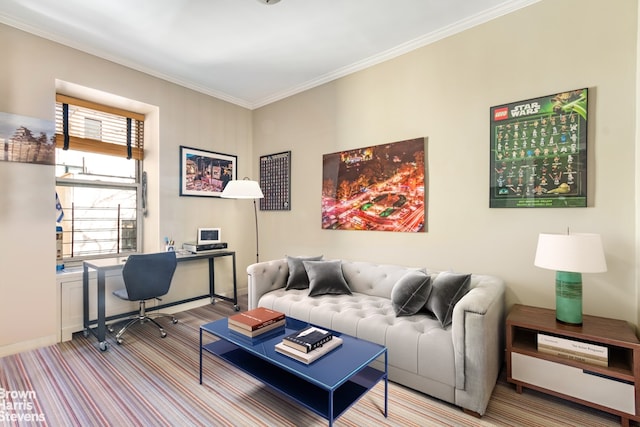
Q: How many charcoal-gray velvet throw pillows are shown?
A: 4